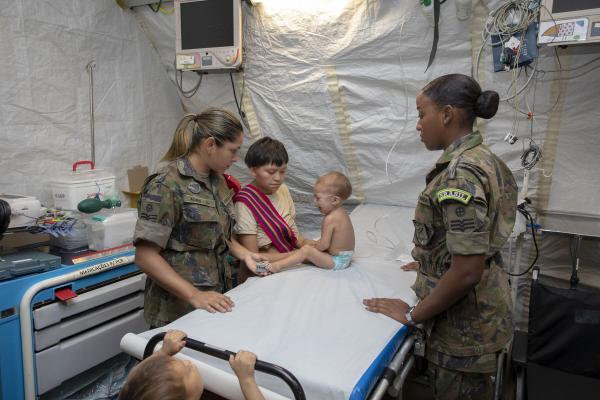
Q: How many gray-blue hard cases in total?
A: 1